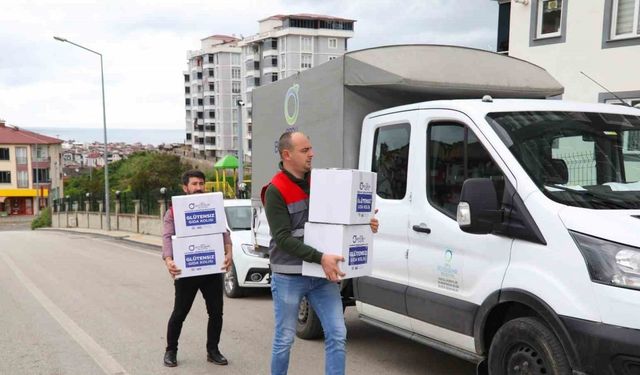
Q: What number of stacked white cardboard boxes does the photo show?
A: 4